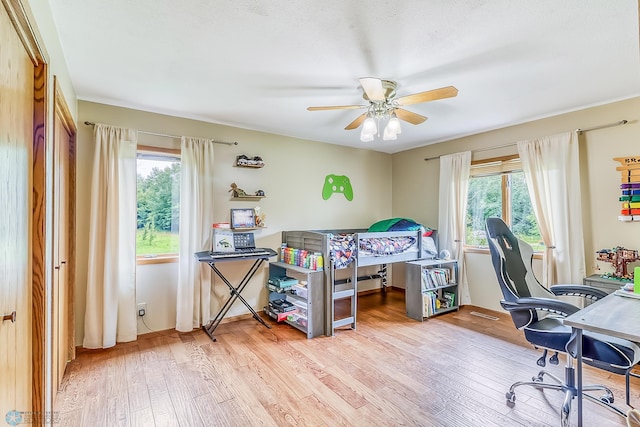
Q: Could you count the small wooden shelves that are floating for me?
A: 3